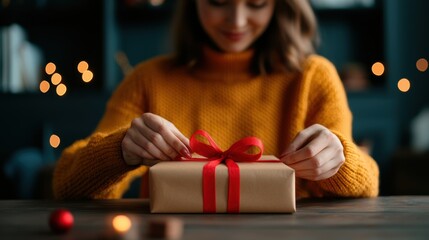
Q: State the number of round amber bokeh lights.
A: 11